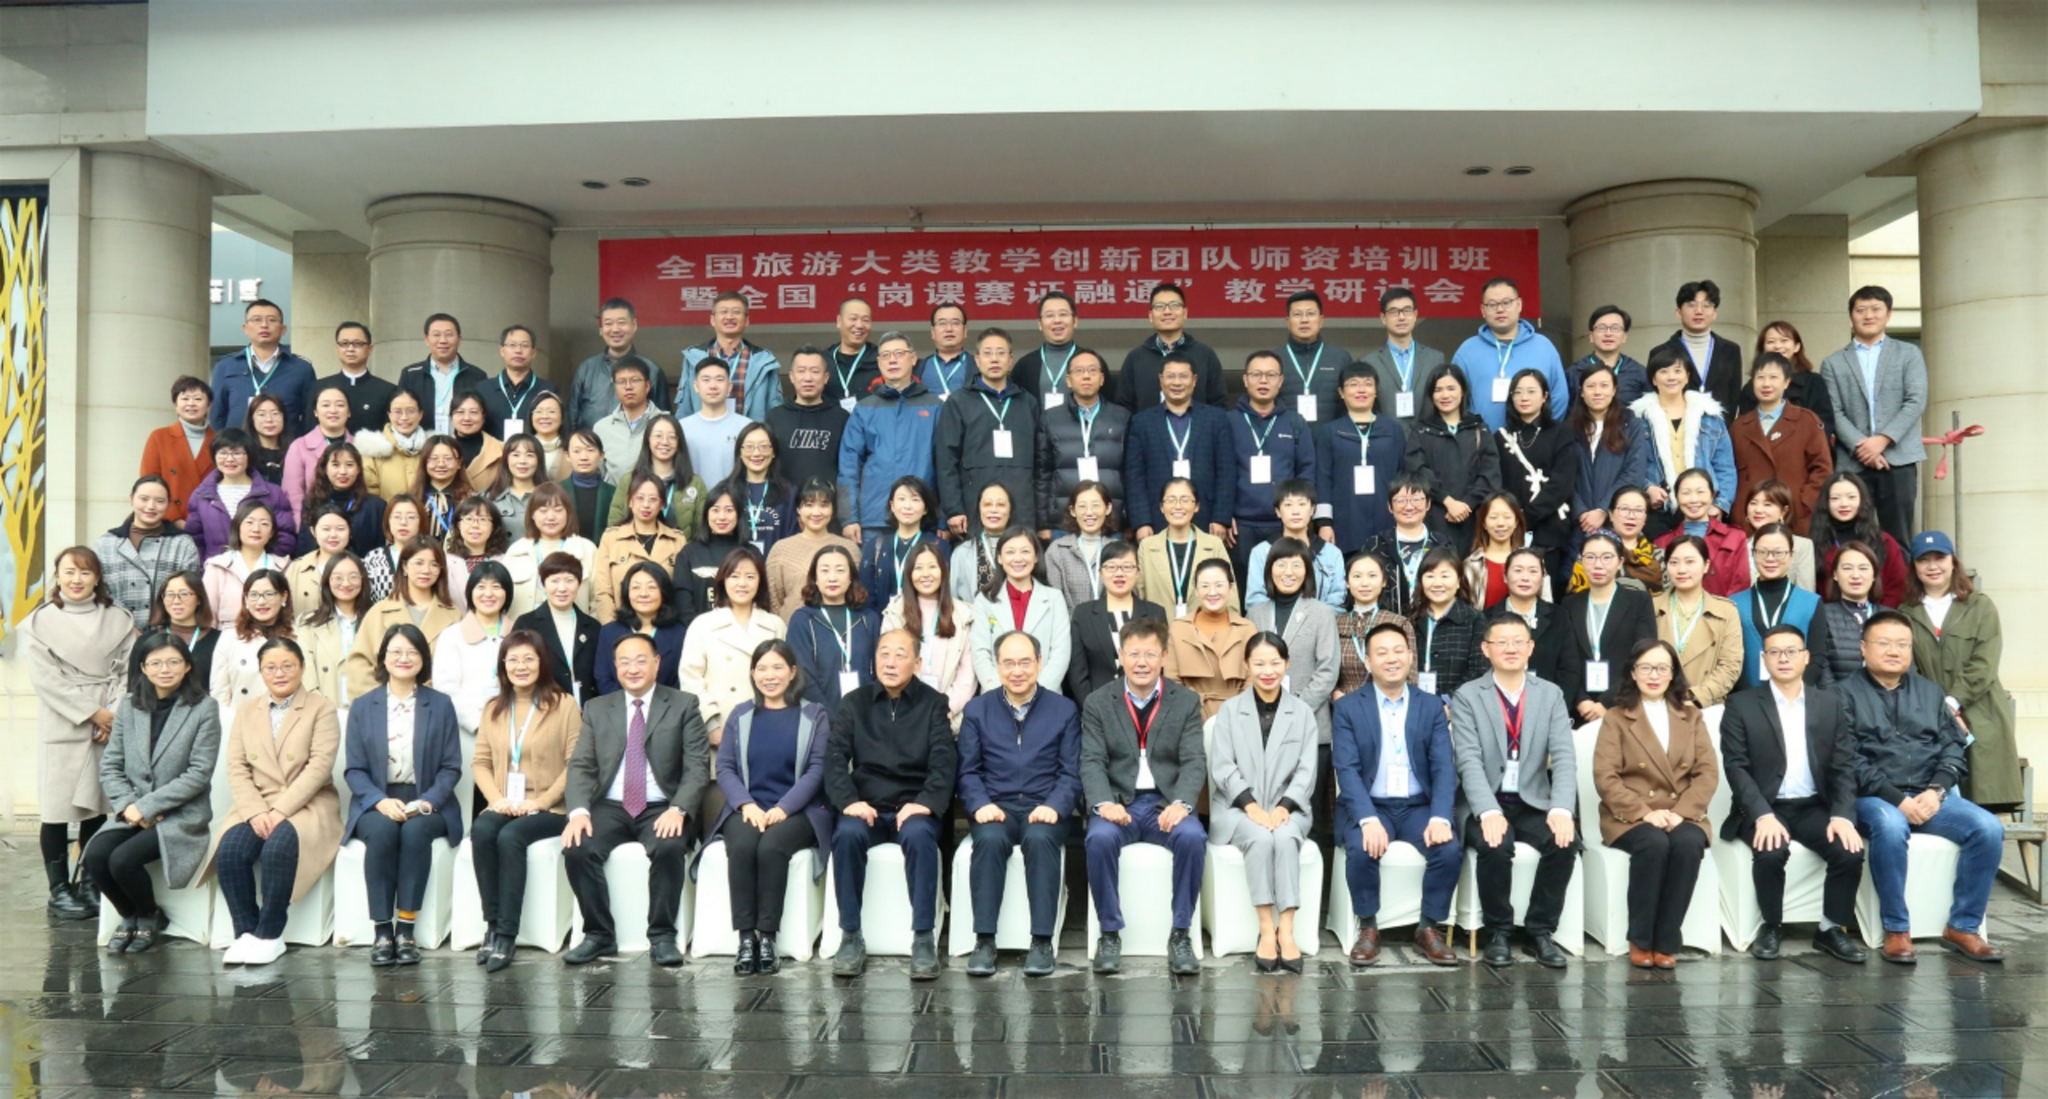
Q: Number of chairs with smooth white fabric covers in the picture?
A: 15